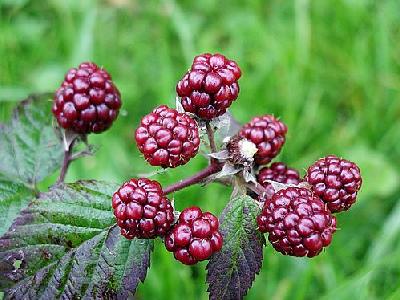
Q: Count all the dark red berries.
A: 9